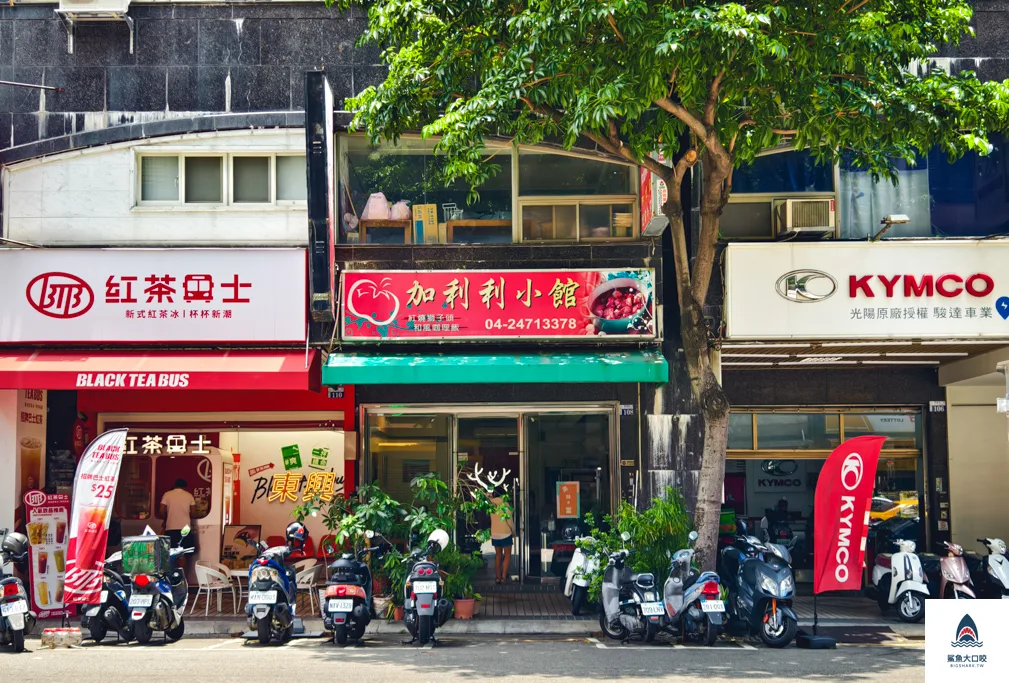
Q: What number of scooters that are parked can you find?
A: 13